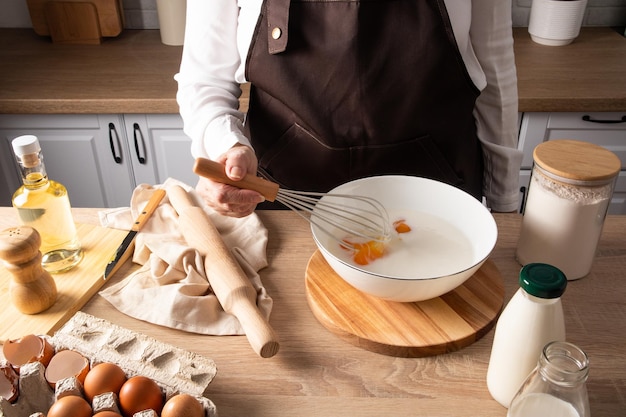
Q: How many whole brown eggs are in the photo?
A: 5